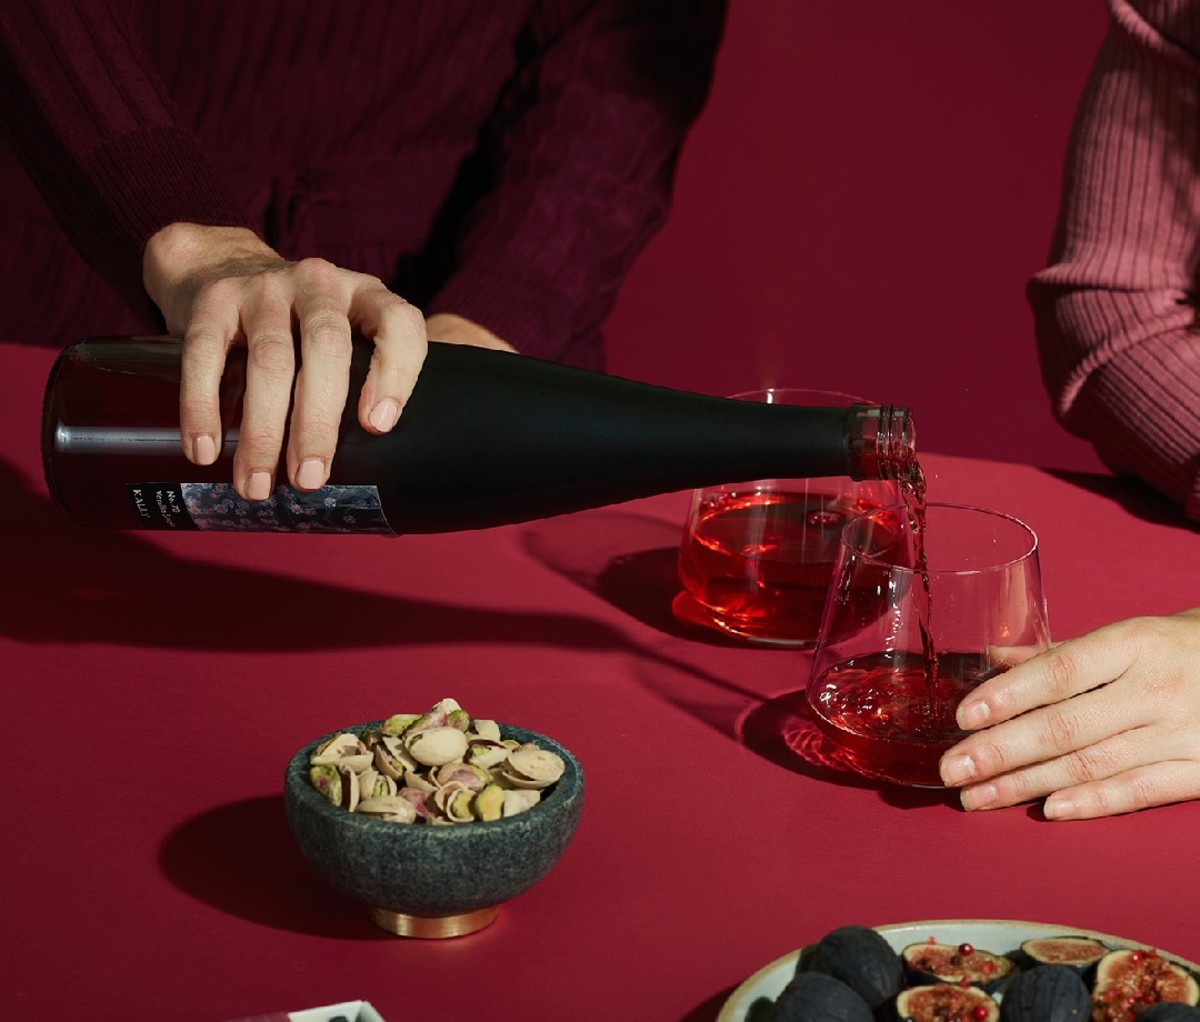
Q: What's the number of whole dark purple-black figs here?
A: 4